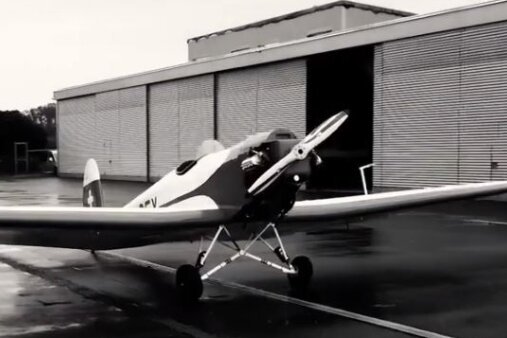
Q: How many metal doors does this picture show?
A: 4